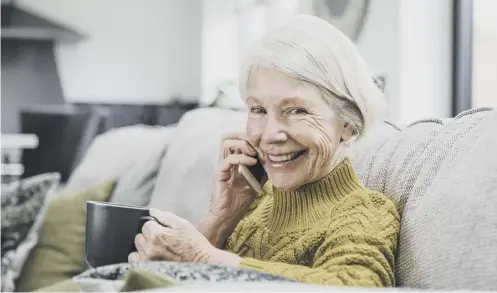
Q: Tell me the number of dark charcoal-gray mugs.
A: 1